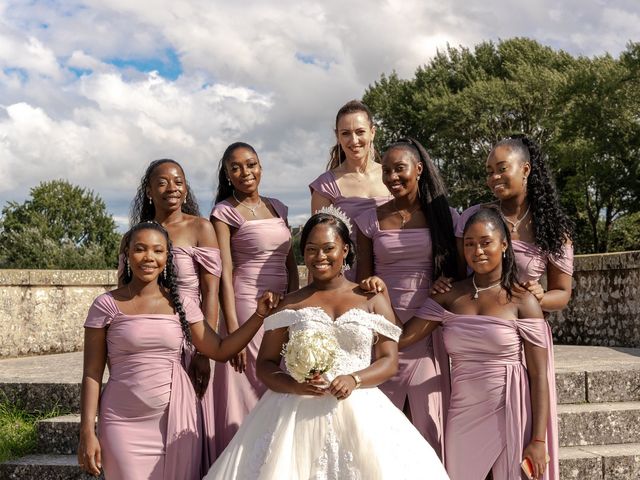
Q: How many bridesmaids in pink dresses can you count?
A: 7